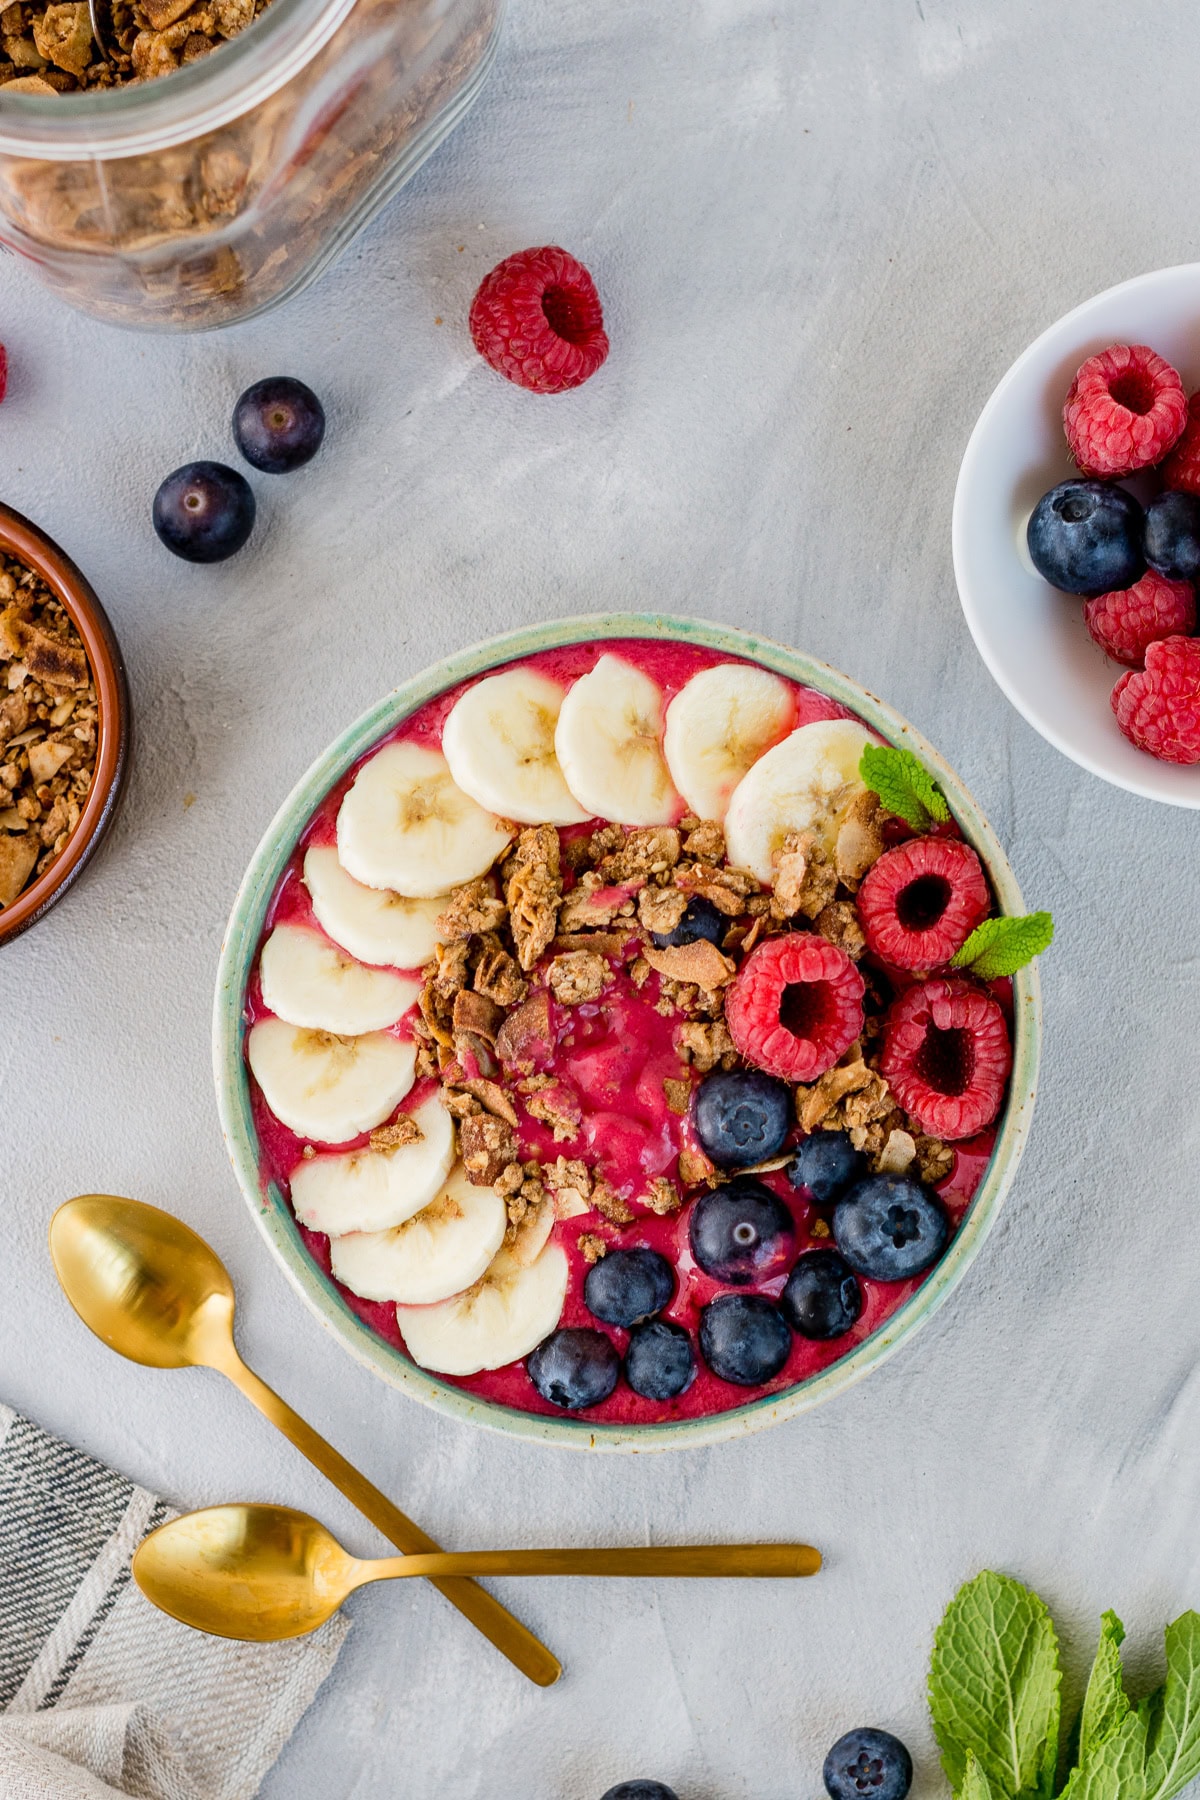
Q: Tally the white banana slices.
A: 11